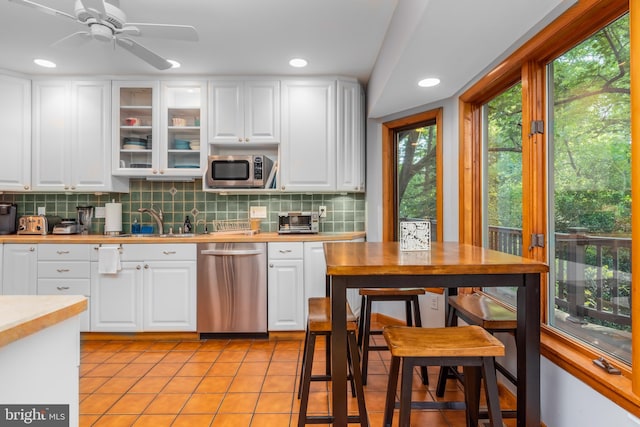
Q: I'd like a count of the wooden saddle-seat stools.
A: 4